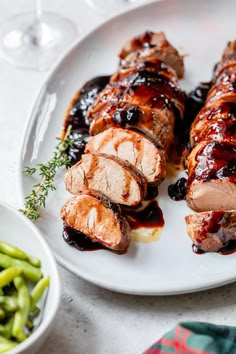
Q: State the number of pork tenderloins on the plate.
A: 2